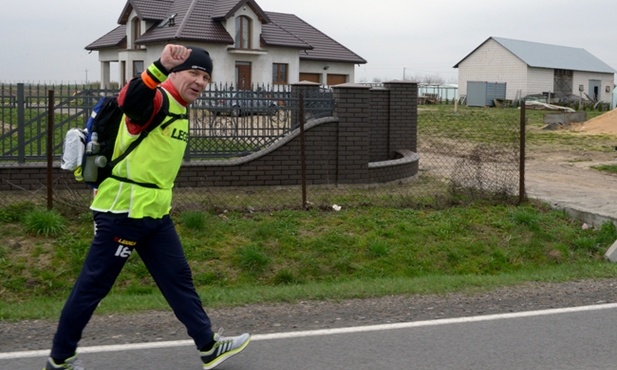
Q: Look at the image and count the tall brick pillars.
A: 3